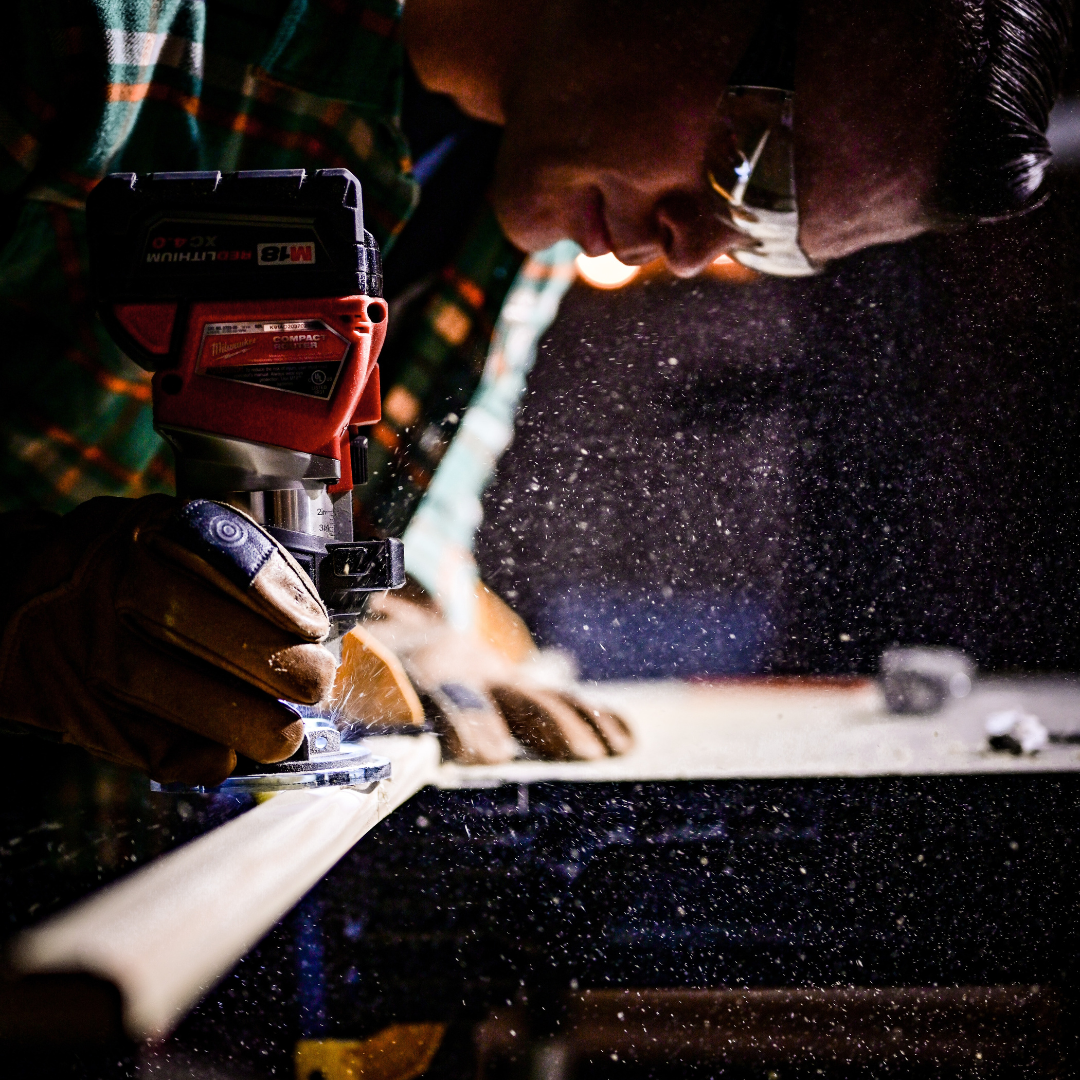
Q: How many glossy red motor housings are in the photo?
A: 1